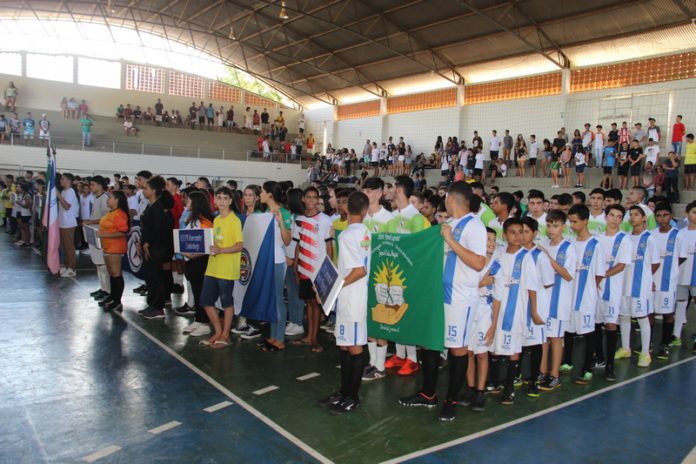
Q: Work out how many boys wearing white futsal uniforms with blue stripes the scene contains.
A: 11